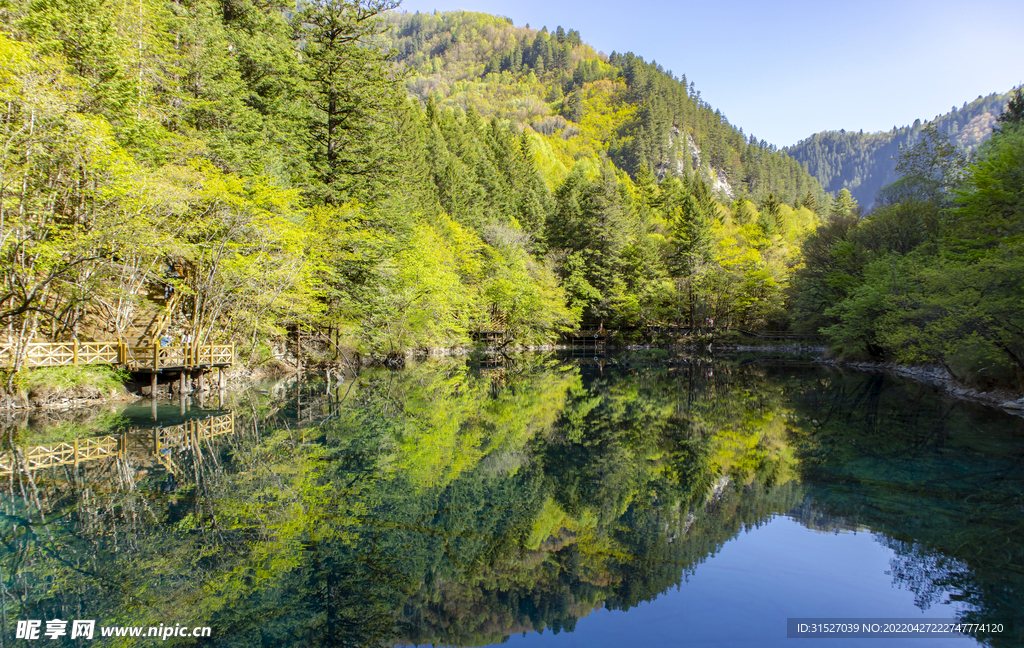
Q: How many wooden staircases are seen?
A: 1